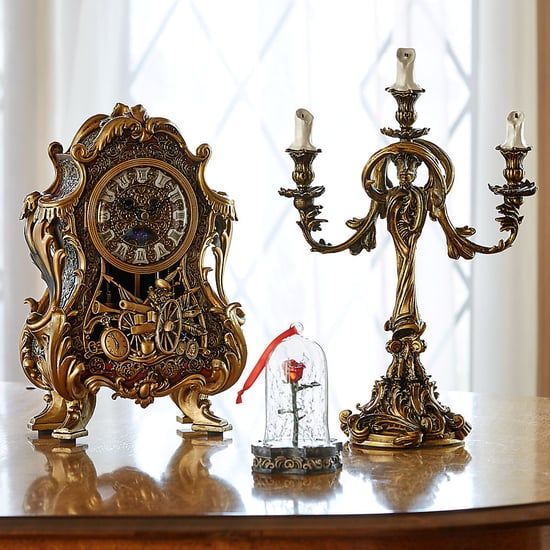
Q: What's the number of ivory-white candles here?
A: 3